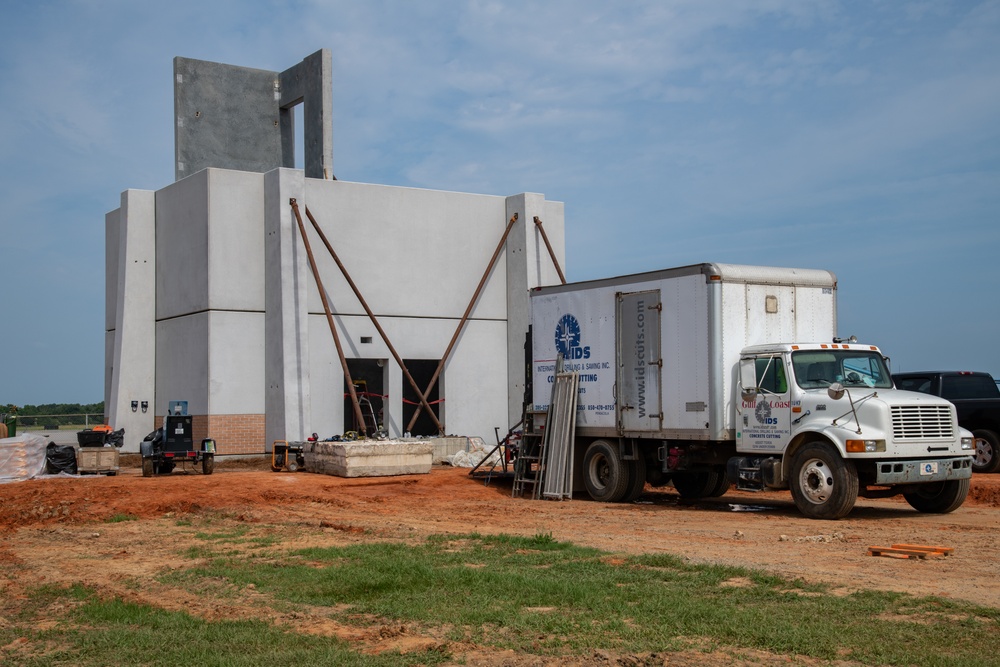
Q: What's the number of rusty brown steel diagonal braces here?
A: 4